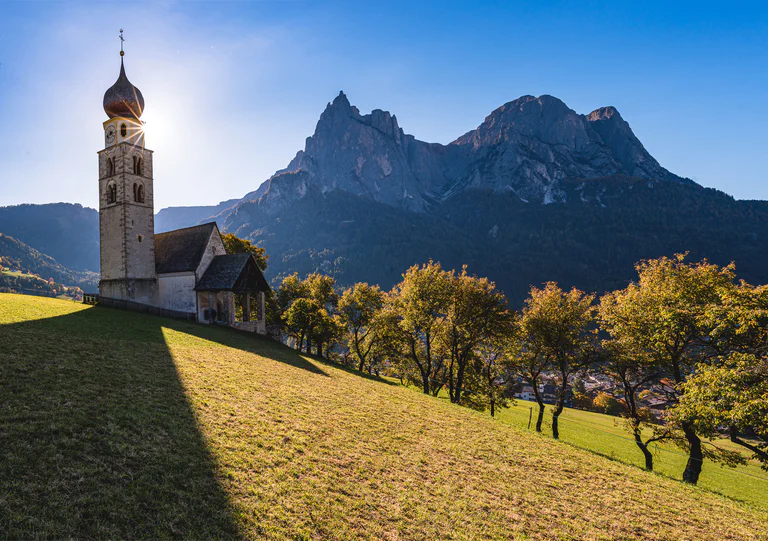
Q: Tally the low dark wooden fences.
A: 1